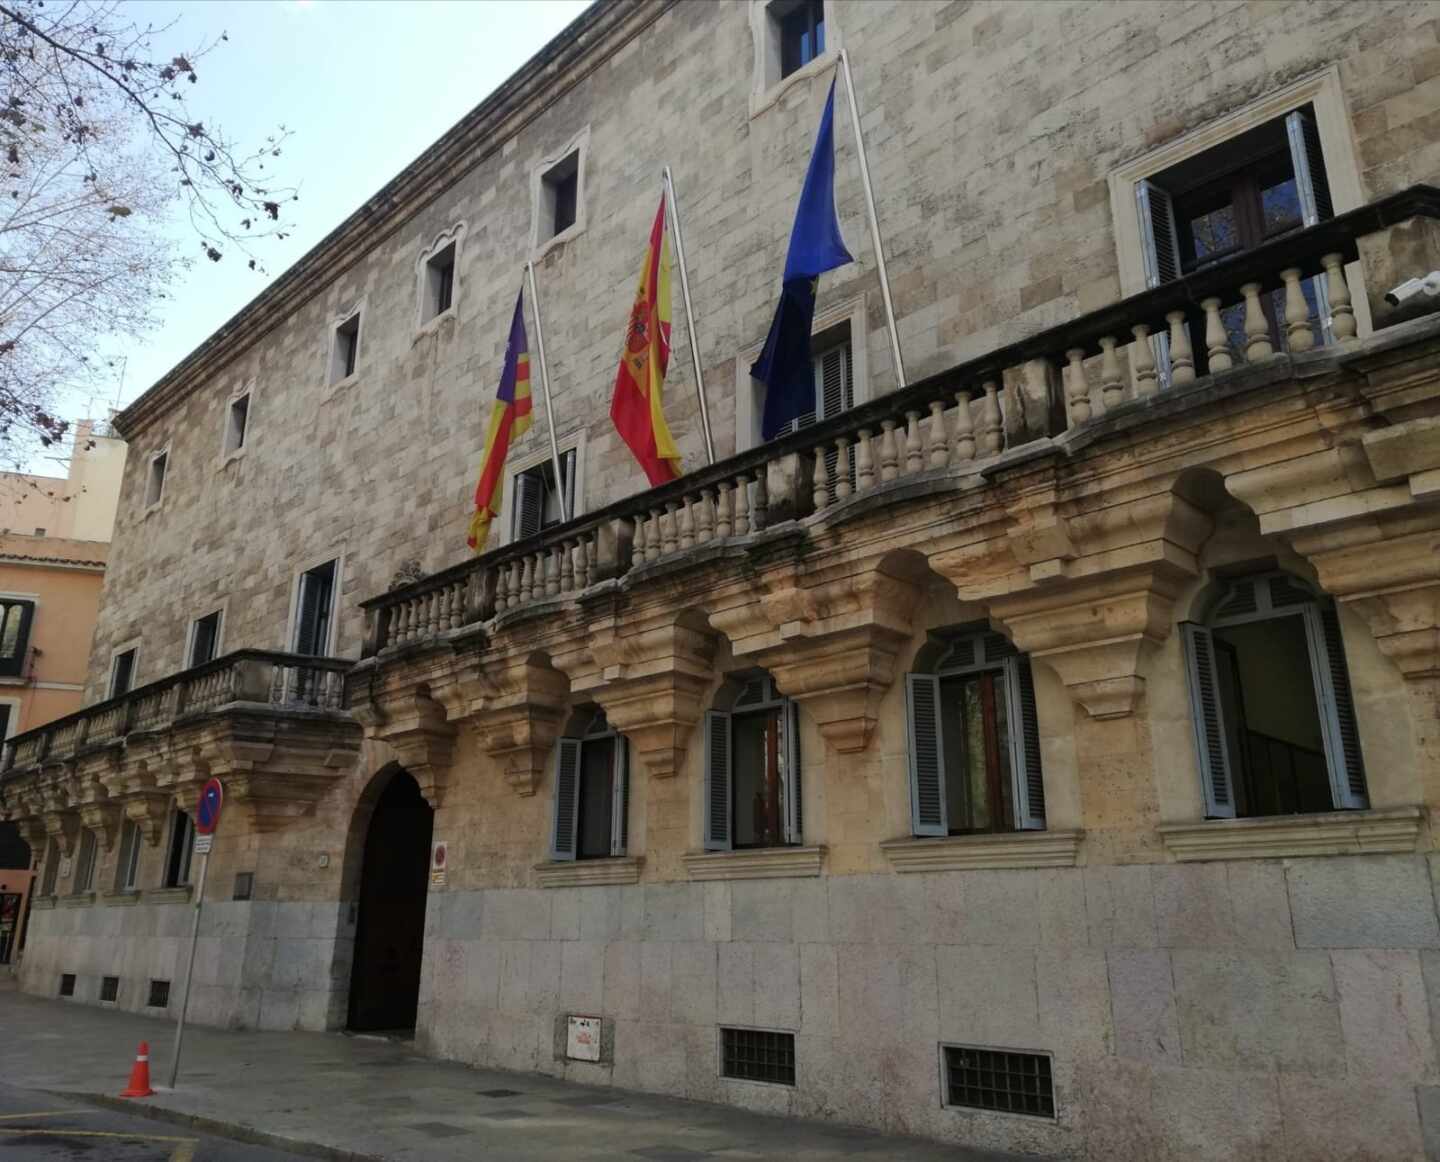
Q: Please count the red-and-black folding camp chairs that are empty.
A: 0